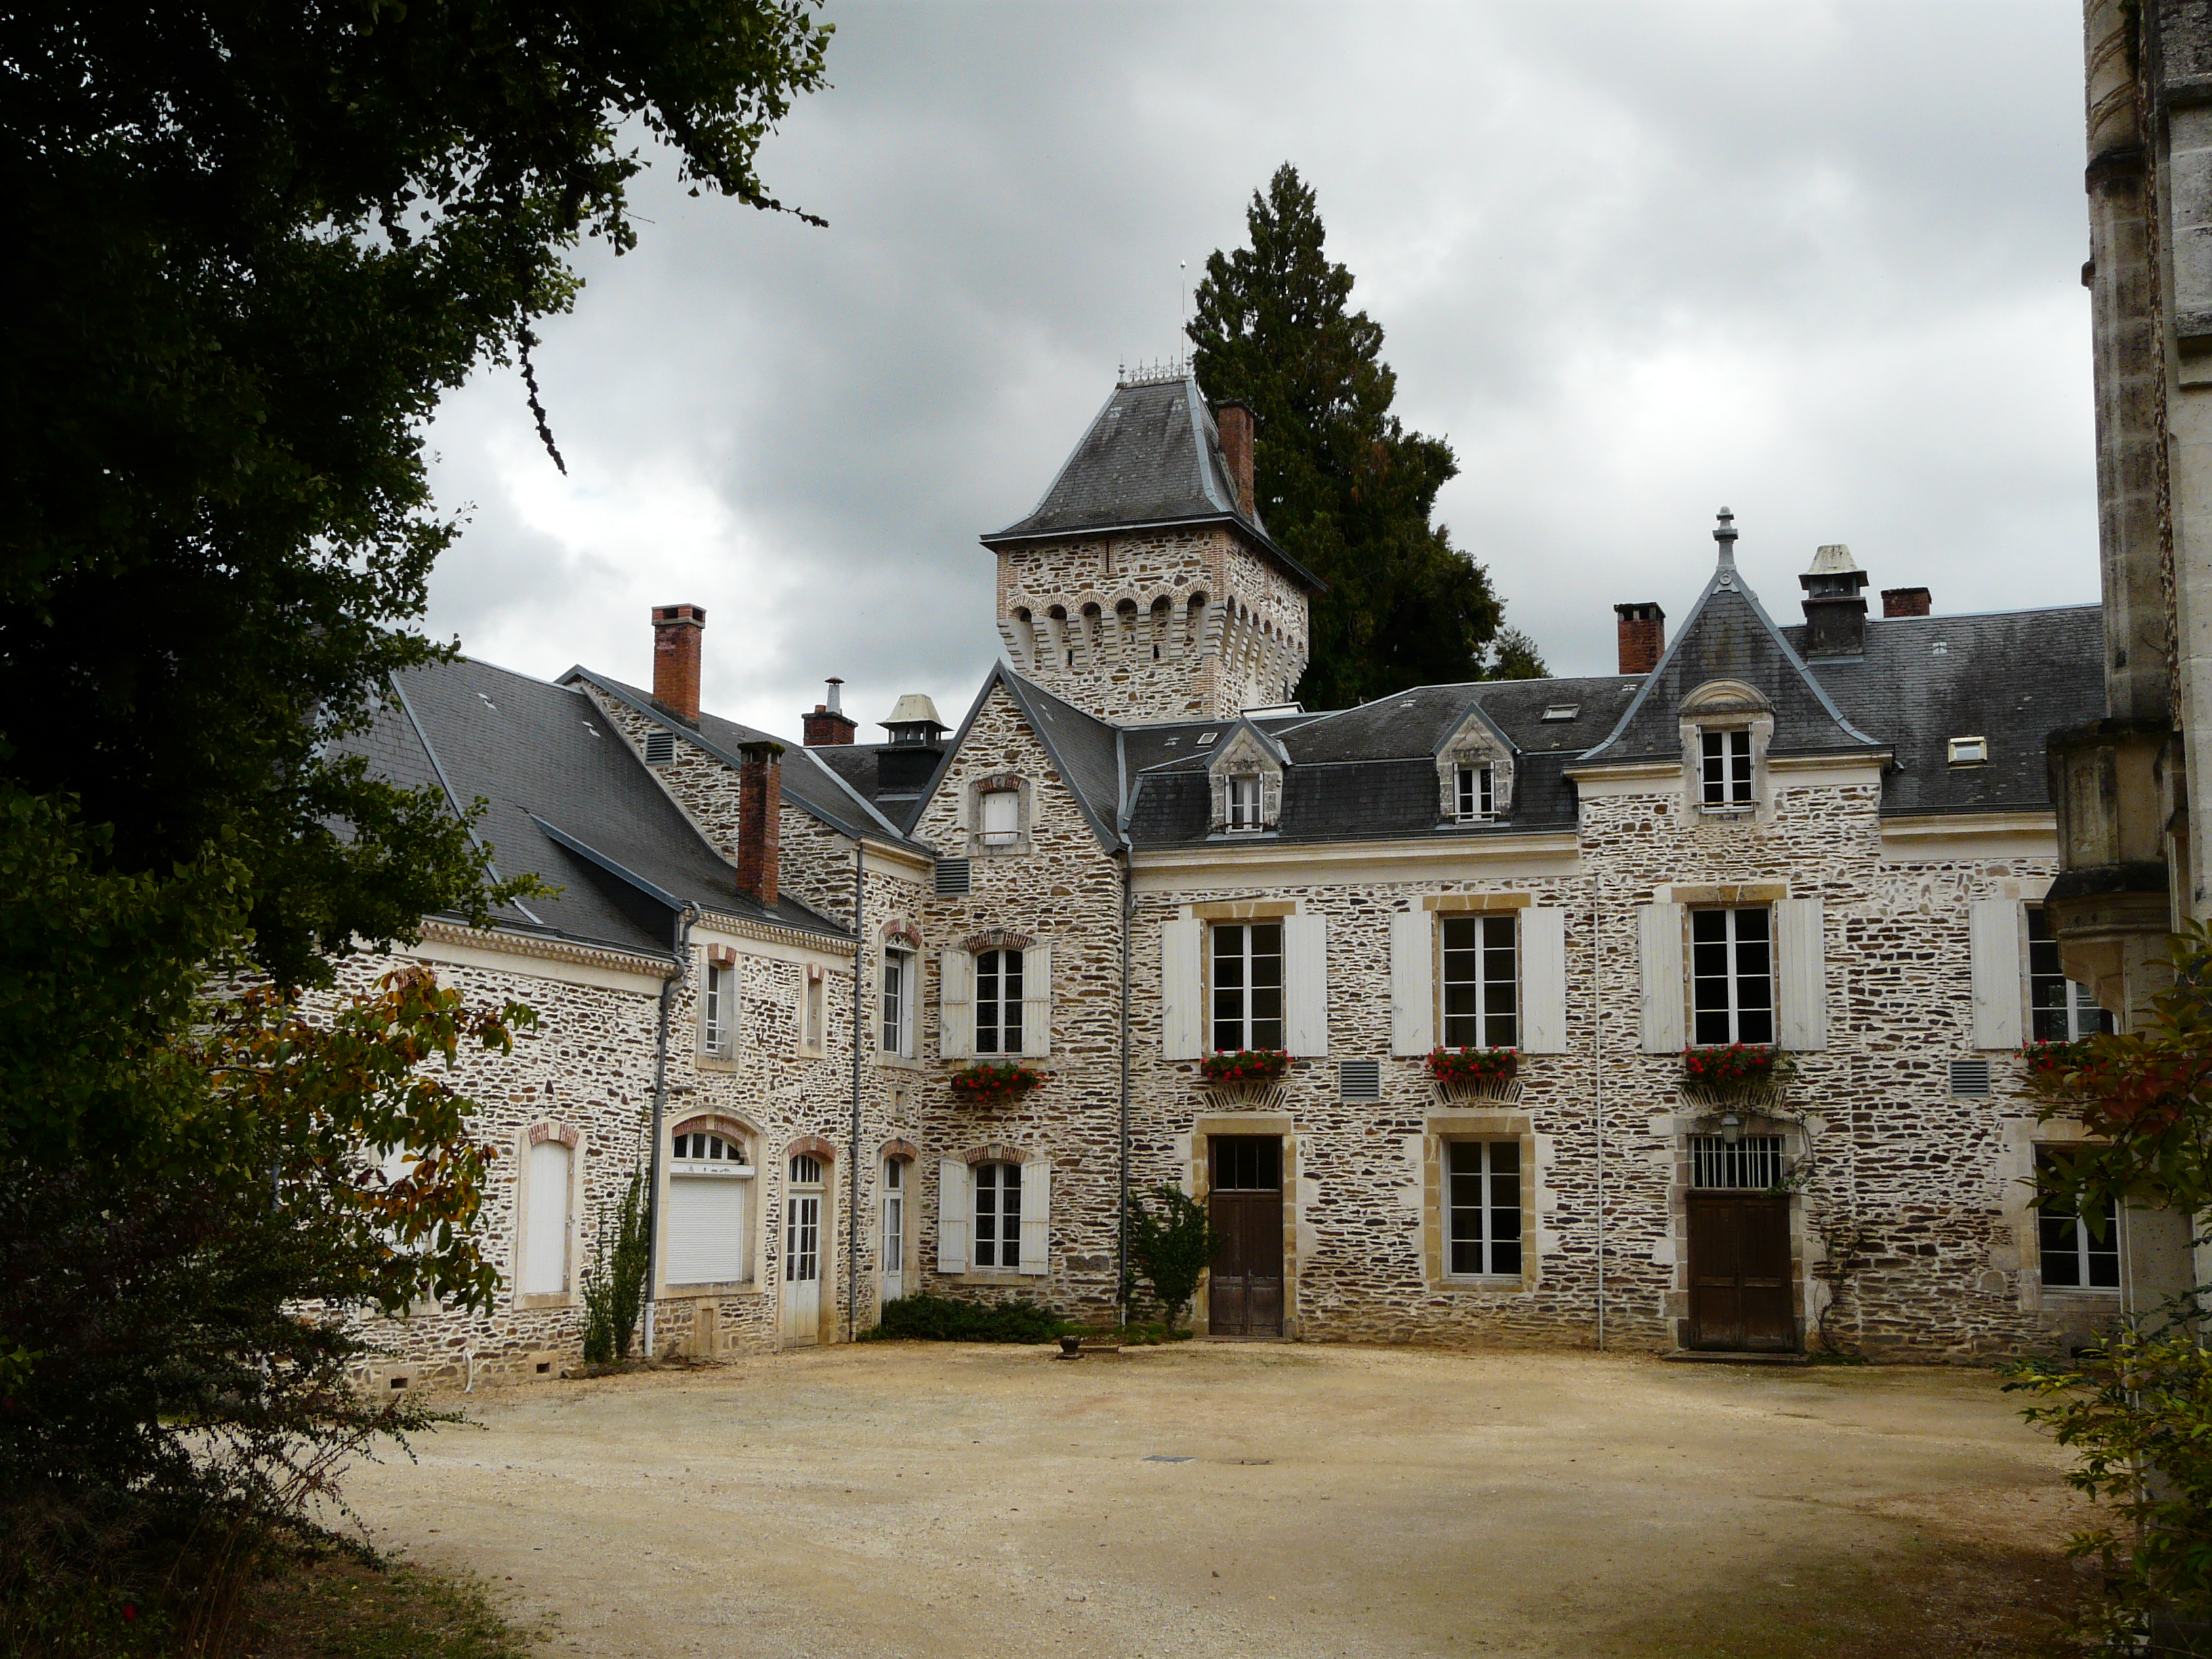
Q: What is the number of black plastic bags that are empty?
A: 0